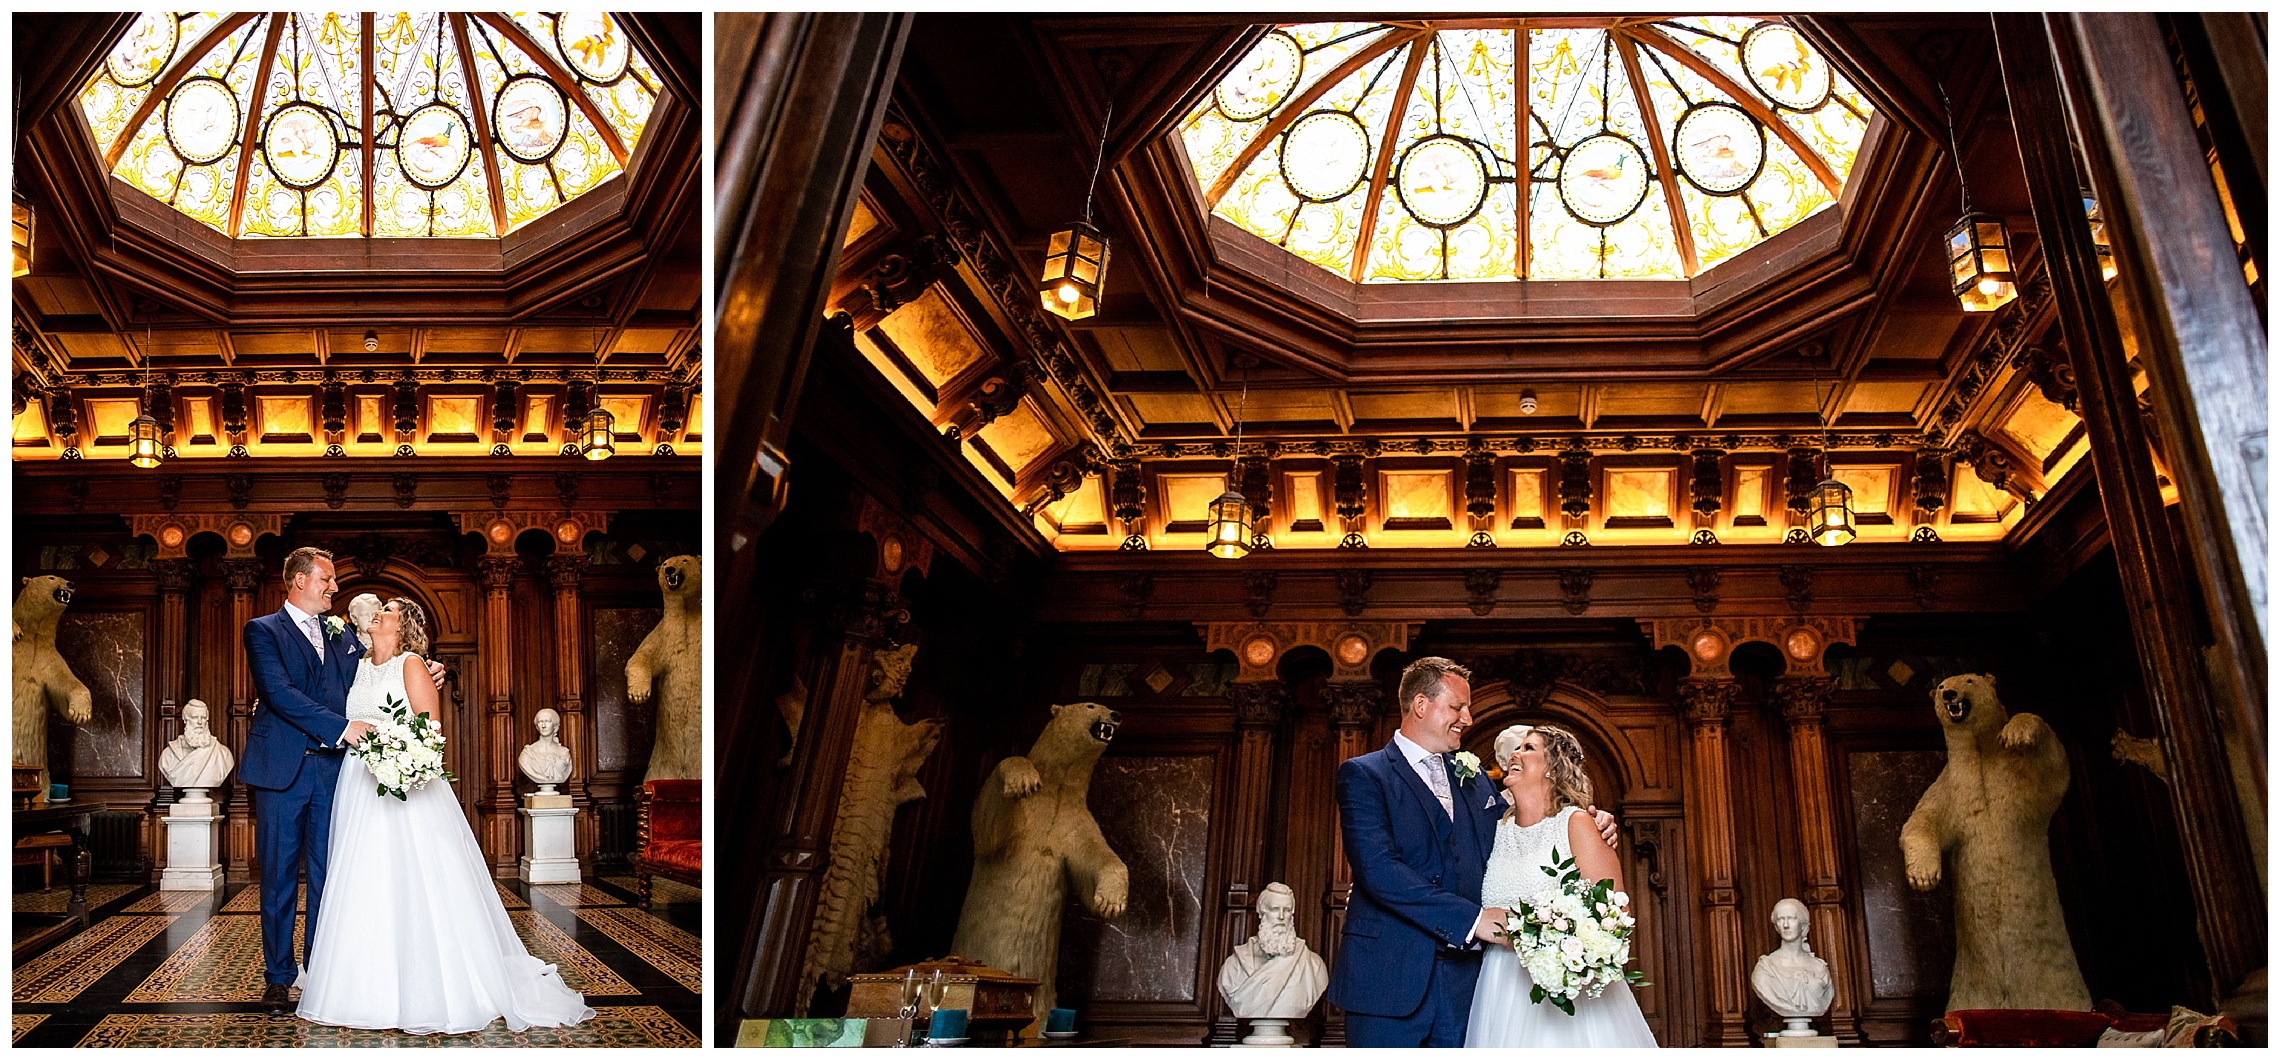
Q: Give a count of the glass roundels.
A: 12